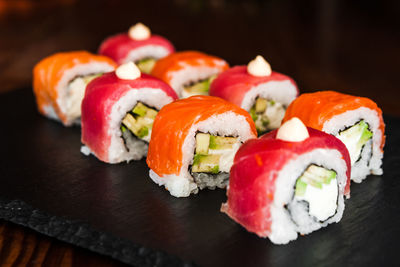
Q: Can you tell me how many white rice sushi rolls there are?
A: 8